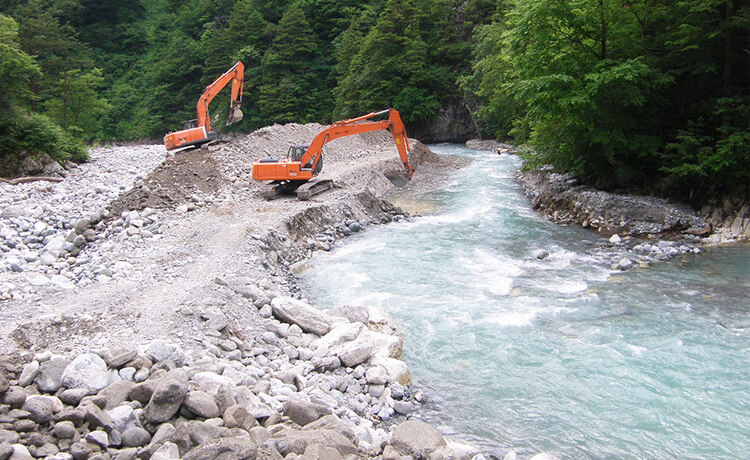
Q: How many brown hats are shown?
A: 0